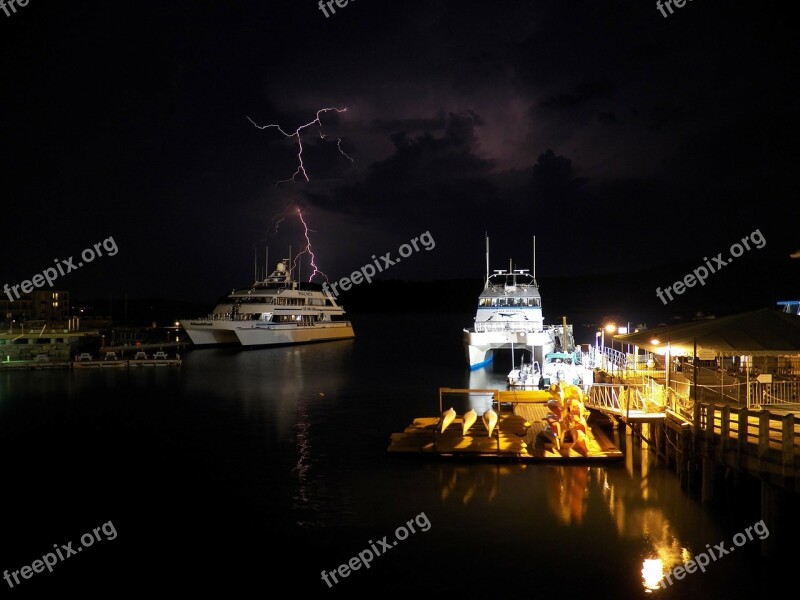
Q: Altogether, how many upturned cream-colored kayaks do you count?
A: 3